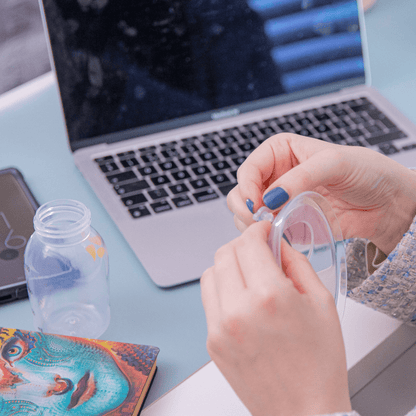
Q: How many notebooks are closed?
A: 1